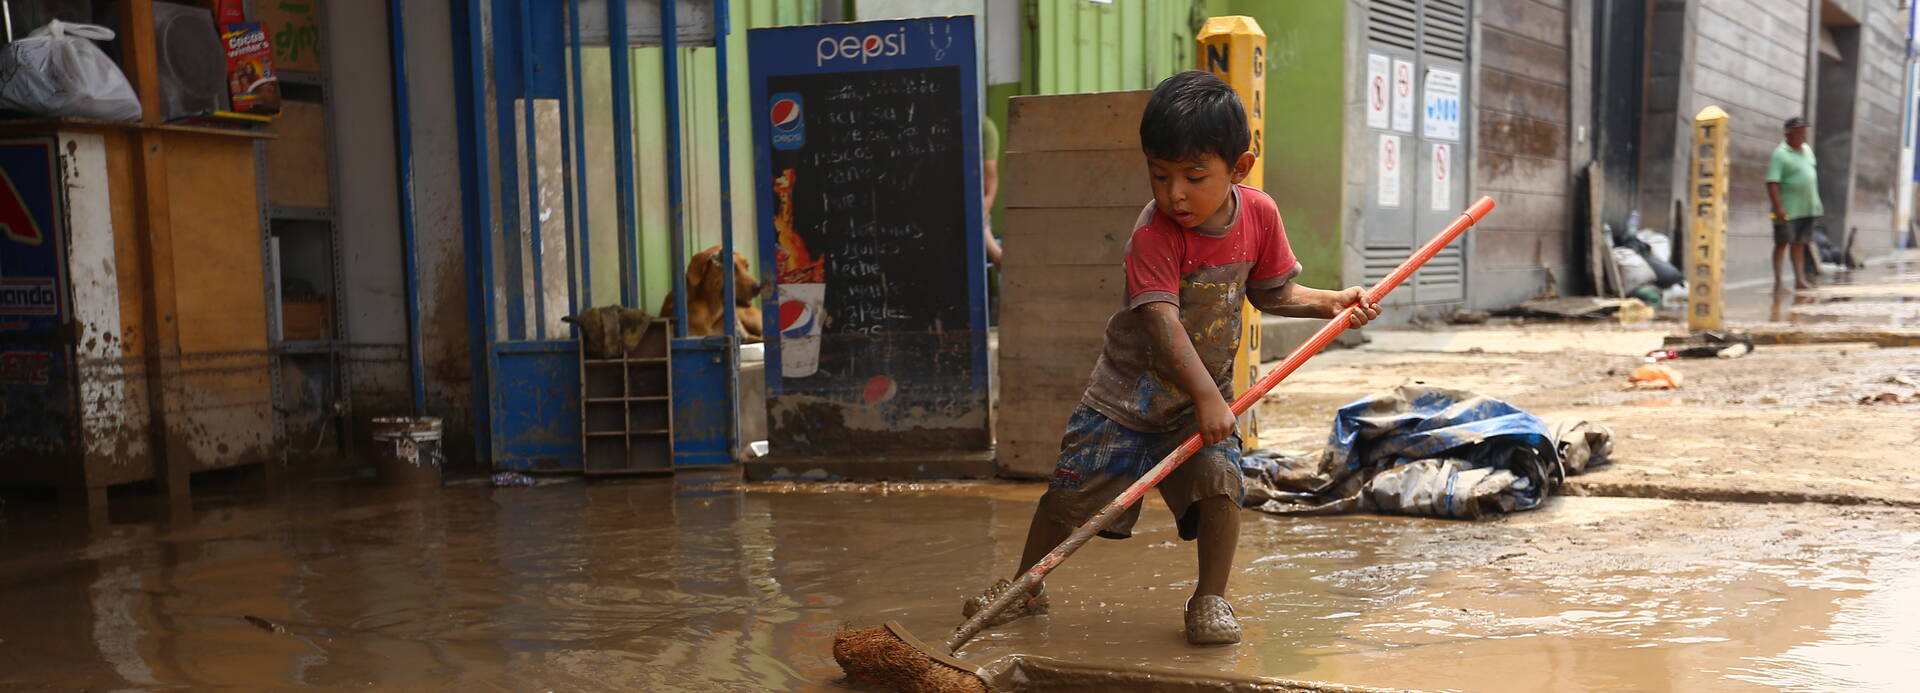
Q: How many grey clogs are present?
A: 2